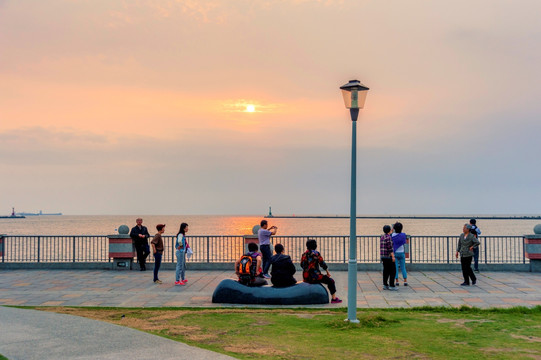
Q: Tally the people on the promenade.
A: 11